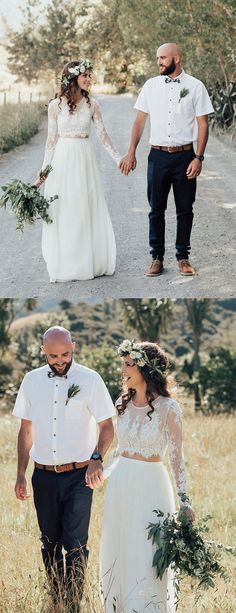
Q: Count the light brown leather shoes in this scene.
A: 2